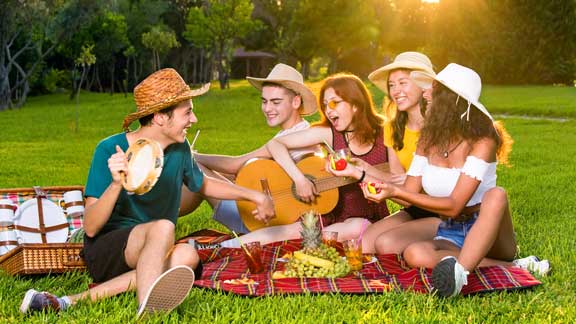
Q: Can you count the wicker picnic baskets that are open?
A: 1